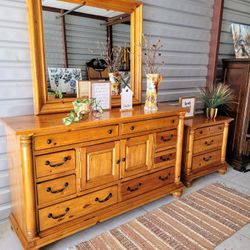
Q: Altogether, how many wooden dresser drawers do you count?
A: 11